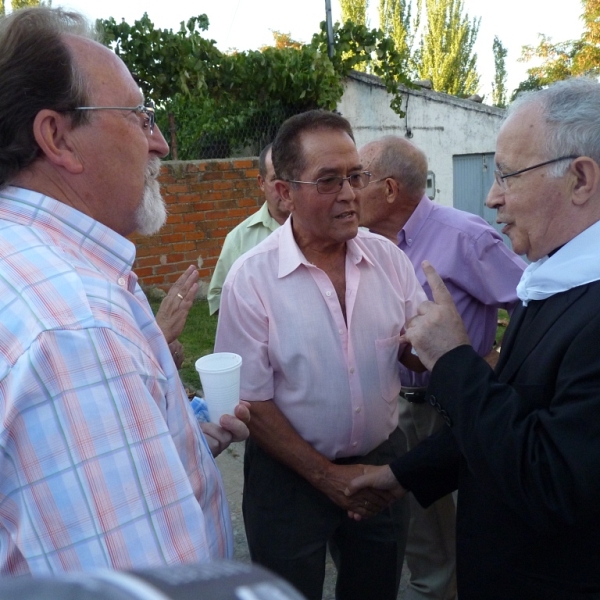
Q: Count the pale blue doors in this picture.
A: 1